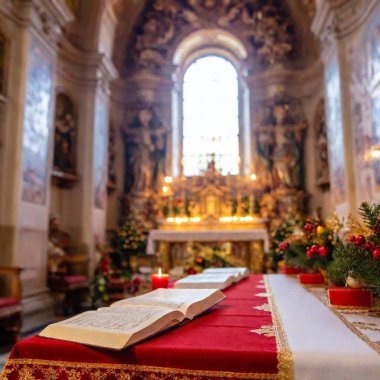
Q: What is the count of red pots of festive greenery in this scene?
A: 3